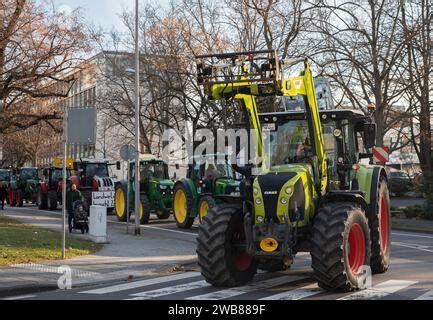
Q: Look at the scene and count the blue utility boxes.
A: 0